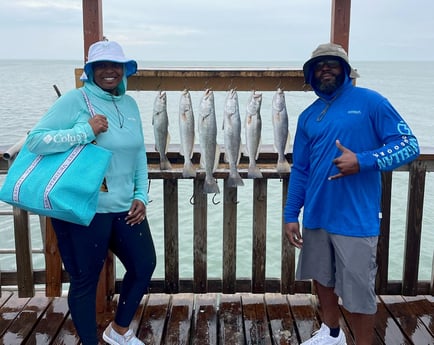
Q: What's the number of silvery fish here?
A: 6